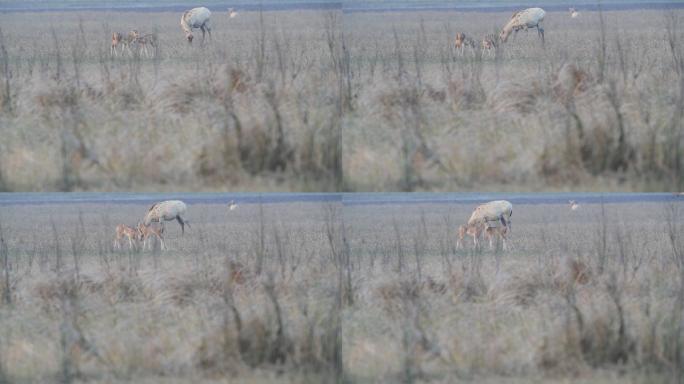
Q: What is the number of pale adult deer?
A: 4